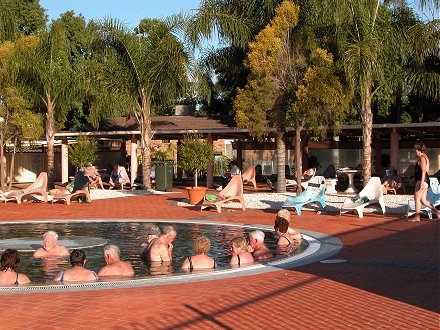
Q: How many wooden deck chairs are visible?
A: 0